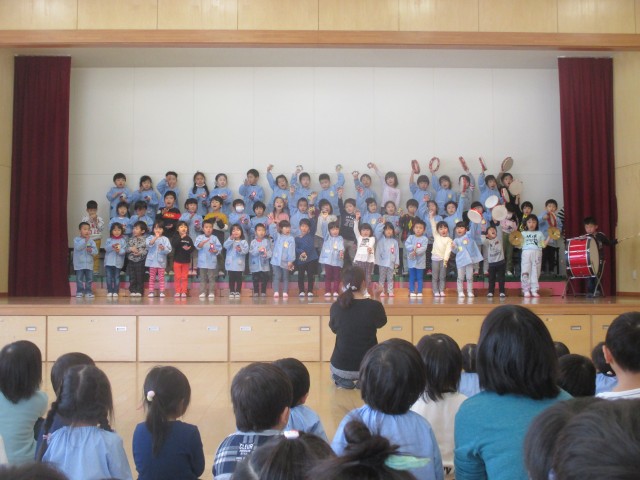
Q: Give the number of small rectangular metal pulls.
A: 11